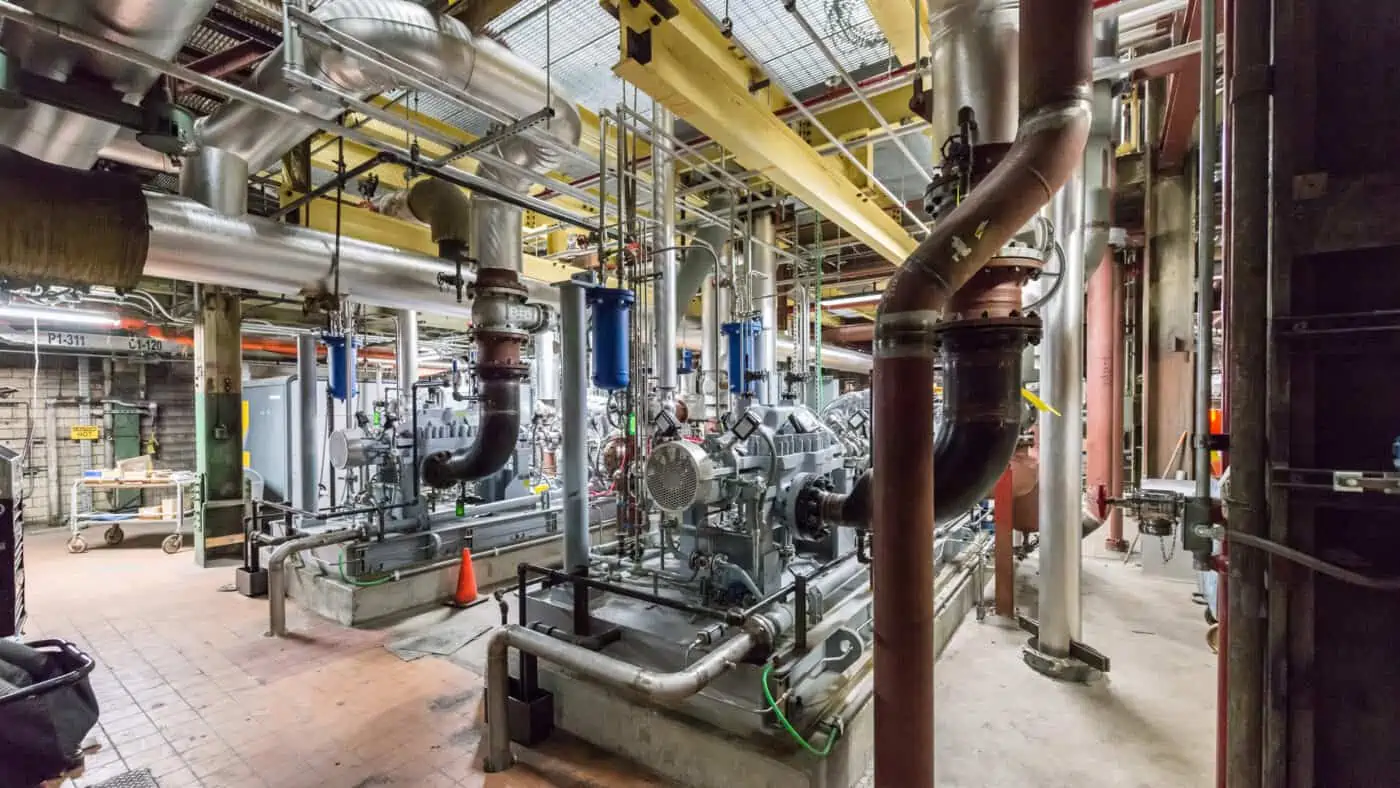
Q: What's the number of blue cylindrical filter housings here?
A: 3